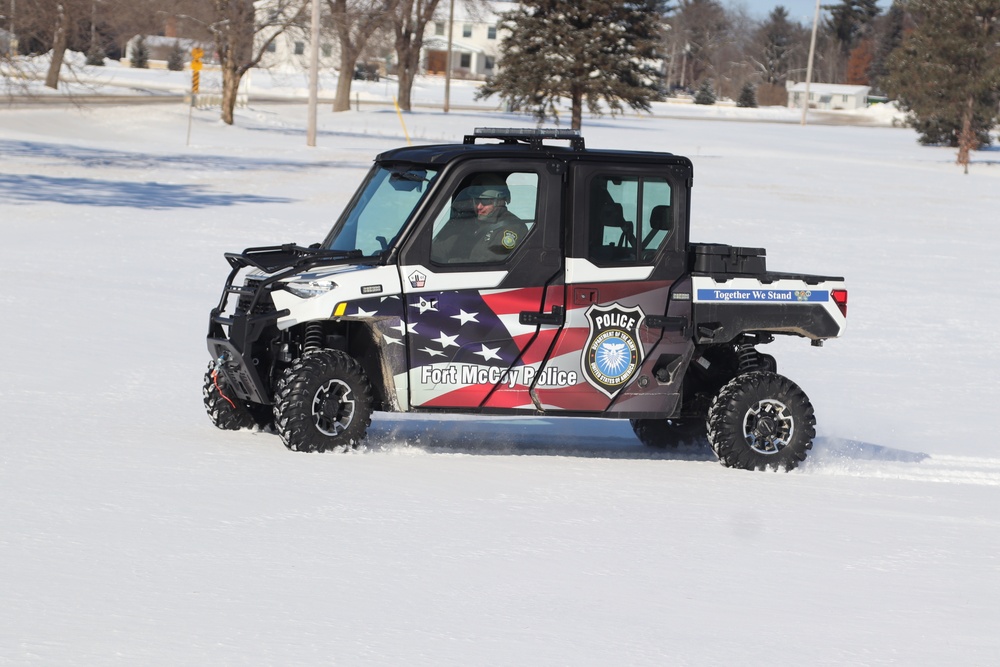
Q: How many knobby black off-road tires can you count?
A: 4